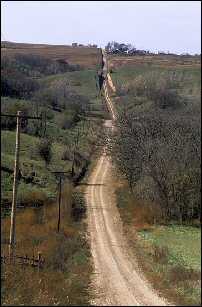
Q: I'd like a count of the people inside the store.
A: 0